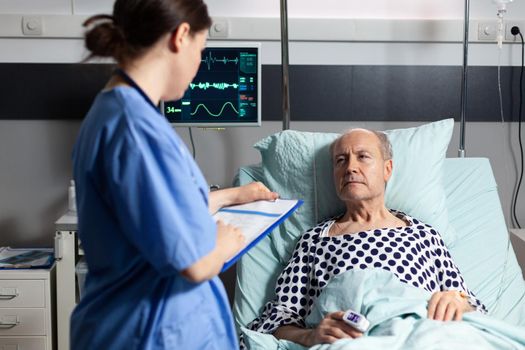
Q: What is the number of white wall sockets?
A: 4